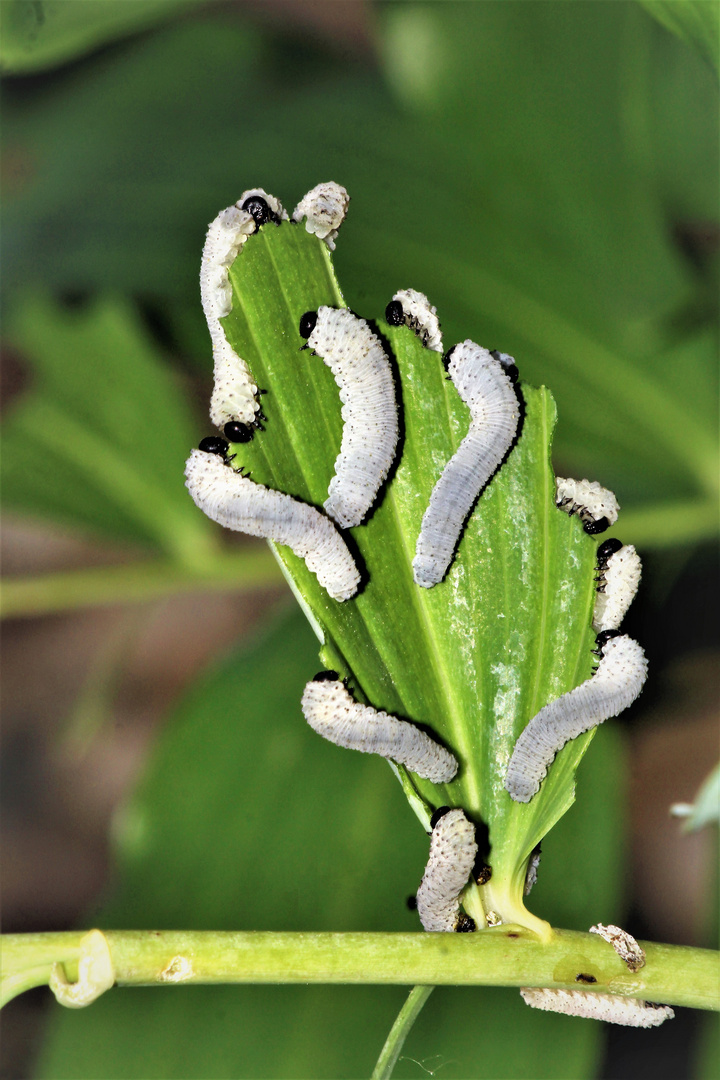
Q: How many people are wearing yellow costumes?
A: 0